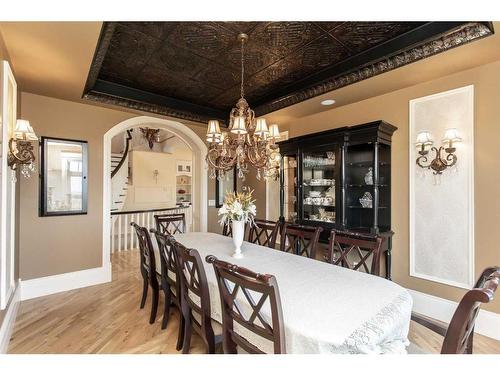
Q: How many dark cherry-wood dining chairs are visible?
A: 10